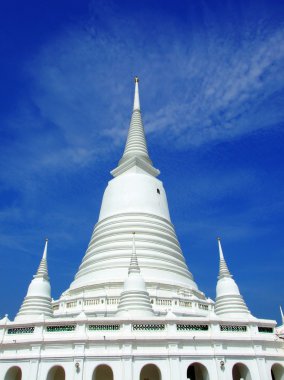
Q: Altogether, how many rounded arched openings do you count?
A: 7